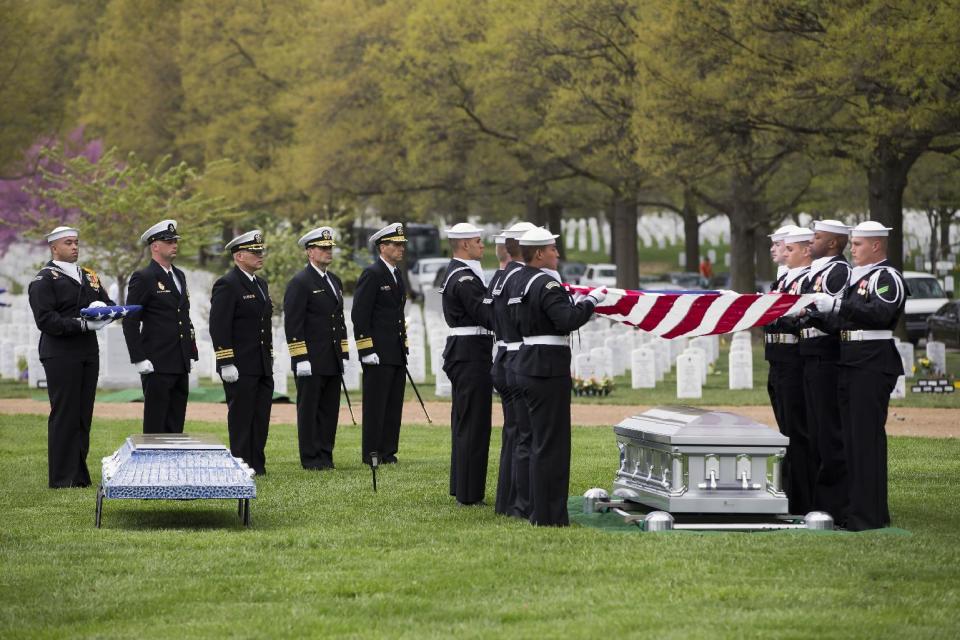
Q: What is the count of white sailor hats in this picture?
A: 9